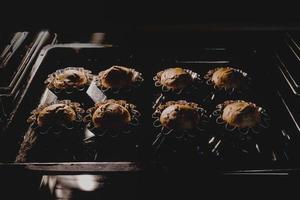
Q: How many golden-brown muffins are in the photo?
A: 8